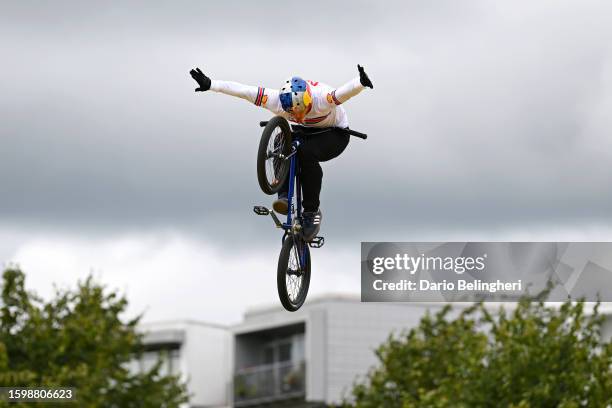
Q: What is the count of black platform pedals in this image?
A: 2